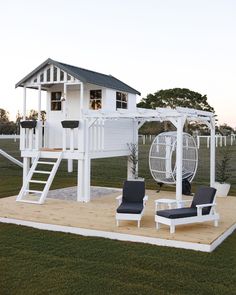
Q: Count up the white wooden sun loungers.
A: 2